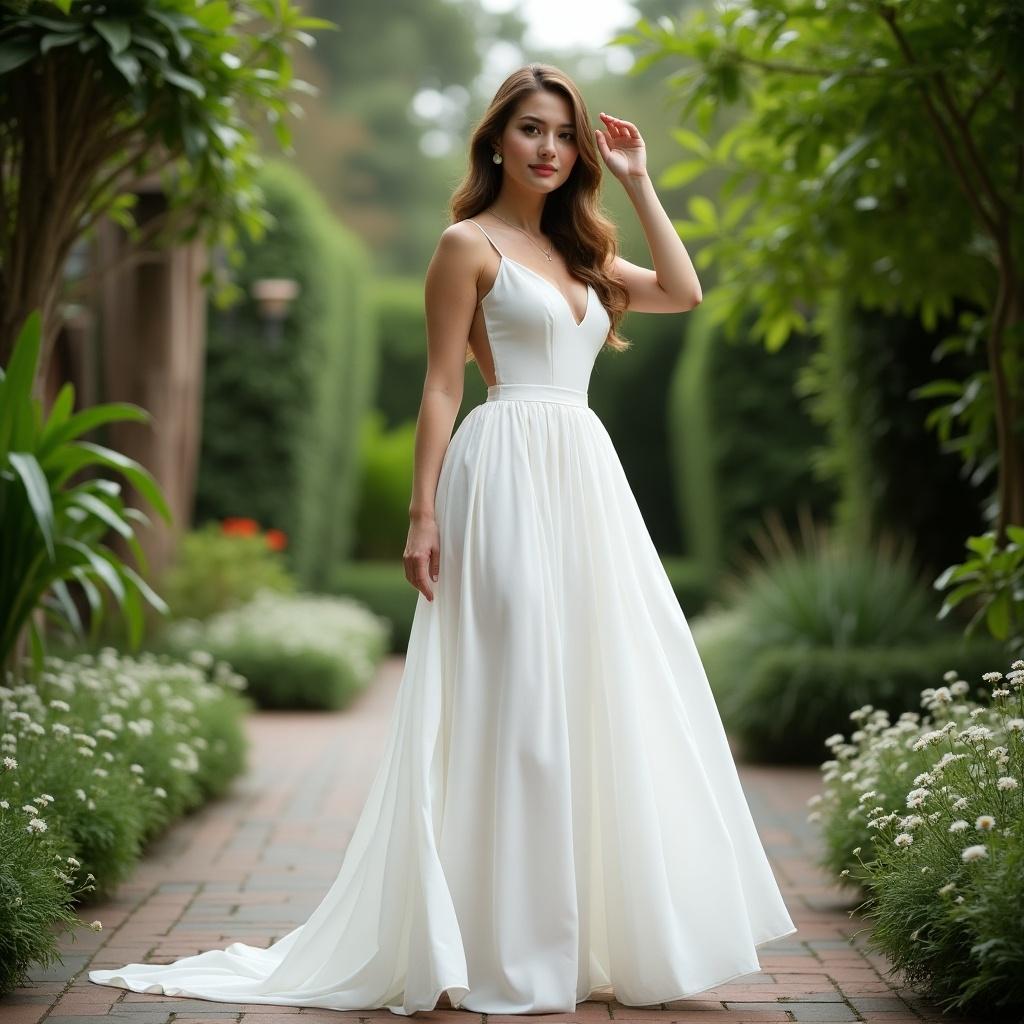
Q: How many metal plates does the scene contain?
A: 0